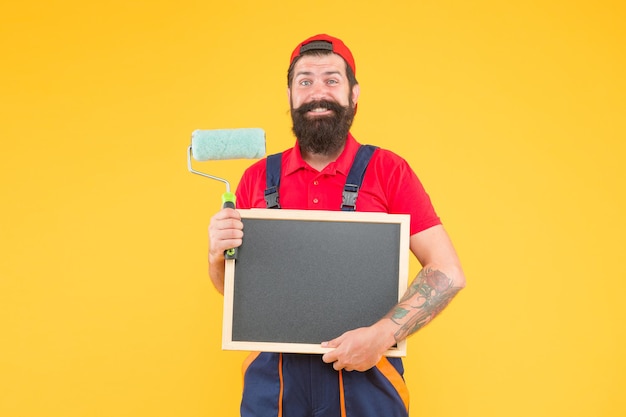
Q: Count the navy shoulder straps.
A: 2